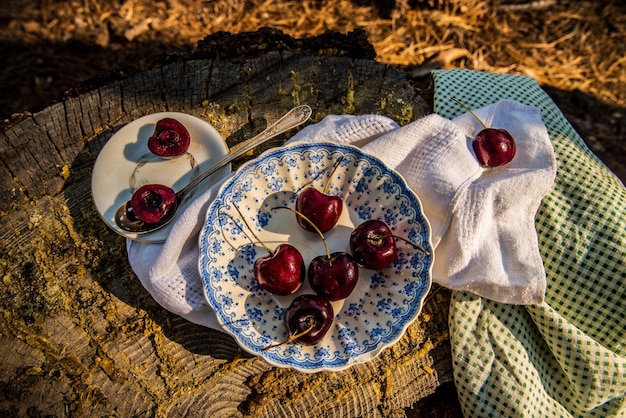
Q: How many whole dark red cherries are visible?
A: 6